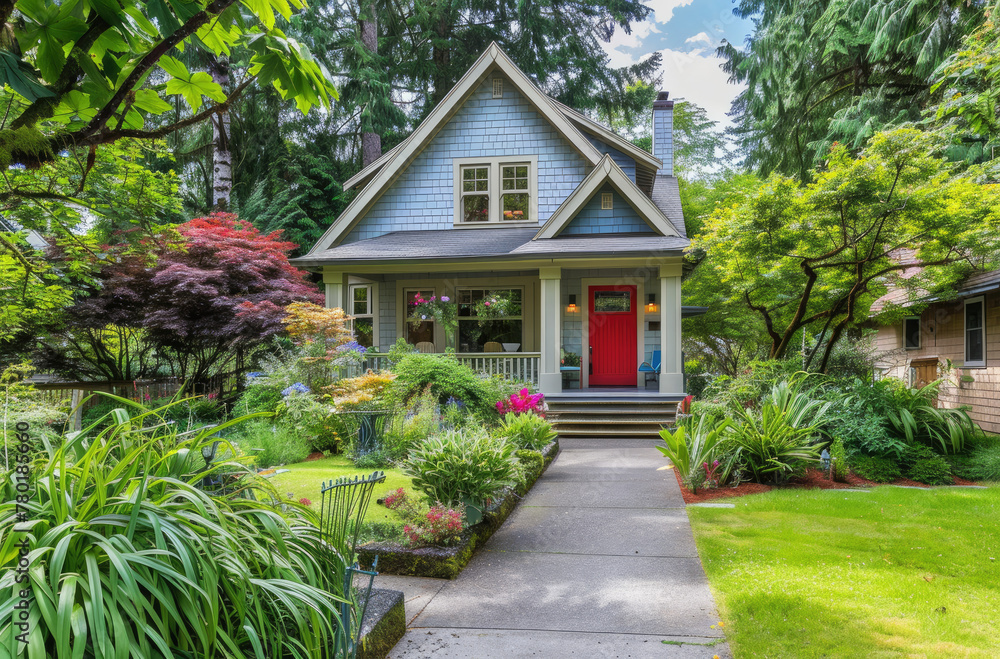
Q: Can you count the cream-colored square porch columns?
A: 3